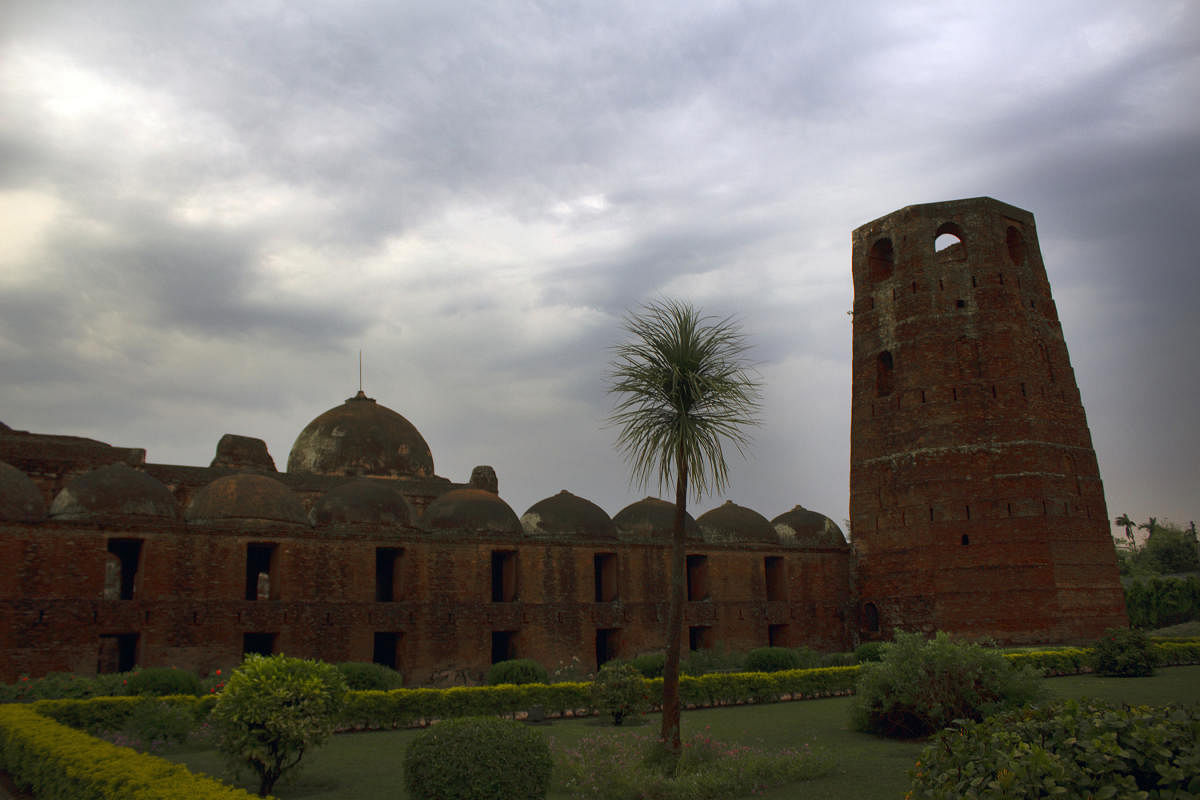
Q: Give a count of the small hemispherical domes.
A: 9